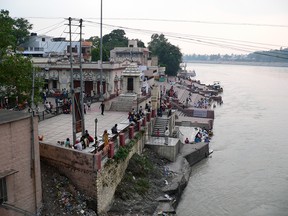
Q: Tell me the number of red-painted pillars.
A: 8